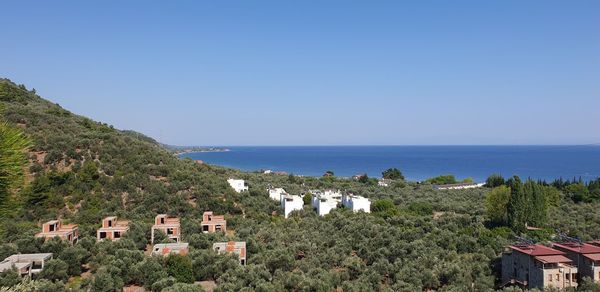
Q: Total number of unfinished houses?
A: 7